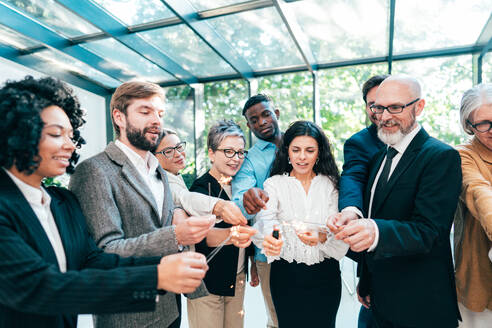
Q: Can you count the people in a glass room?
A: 9